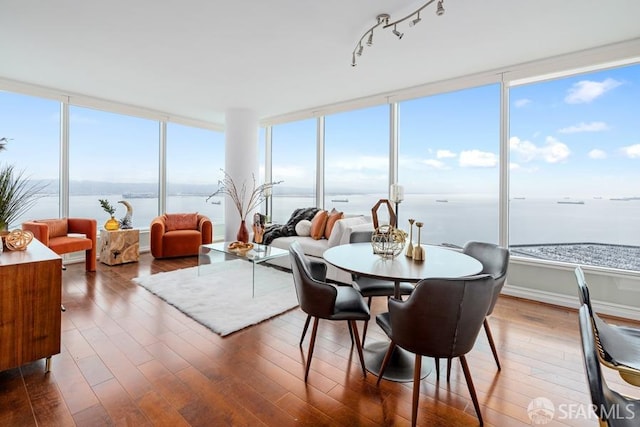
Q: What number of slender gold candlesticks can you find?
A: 2